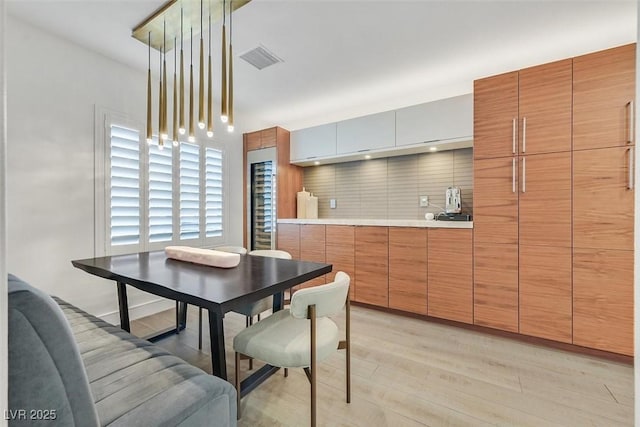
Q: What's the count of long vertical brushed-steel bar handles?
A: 6